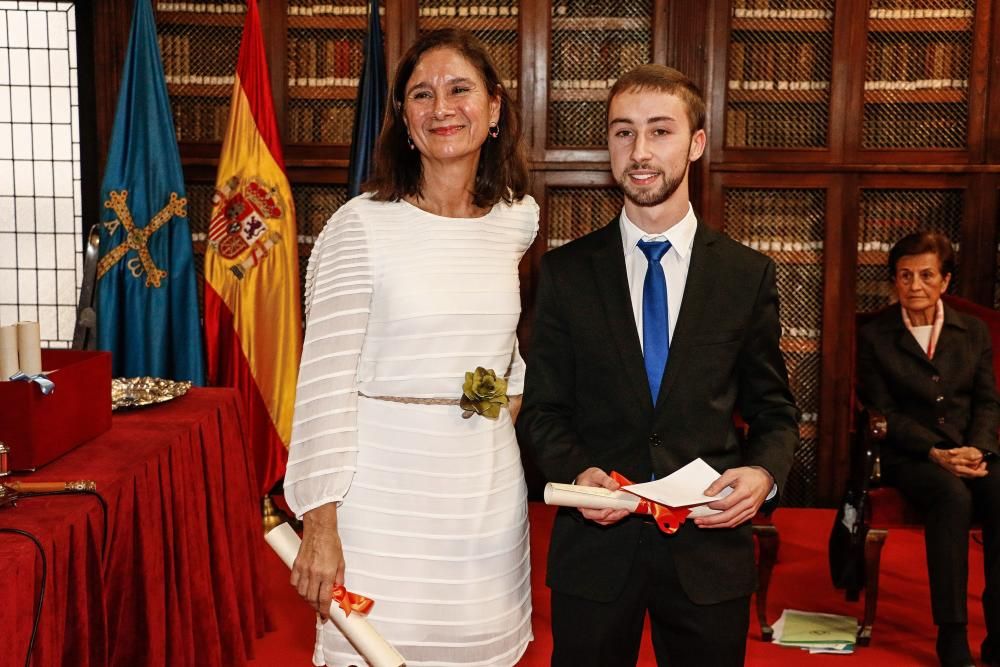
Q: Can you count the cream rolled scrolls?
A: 4